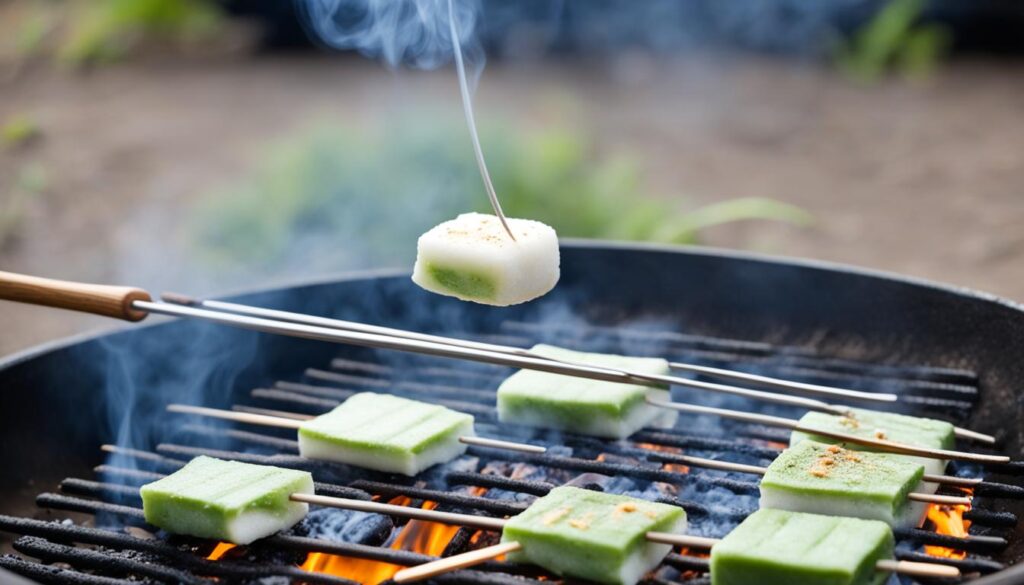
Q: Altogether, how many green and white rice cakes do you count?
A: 8